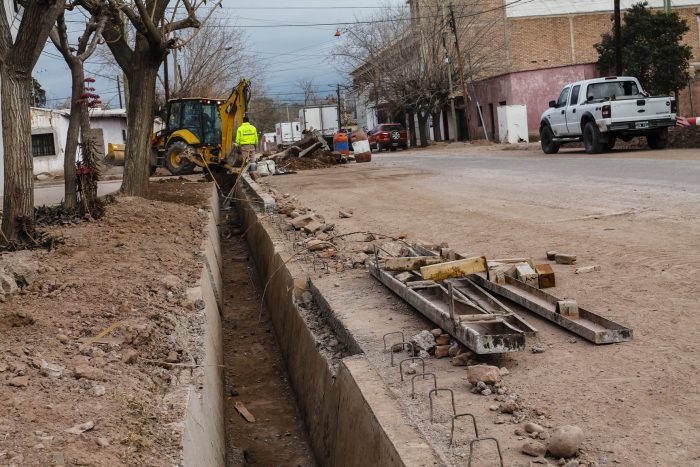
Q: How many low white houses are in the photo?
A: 1